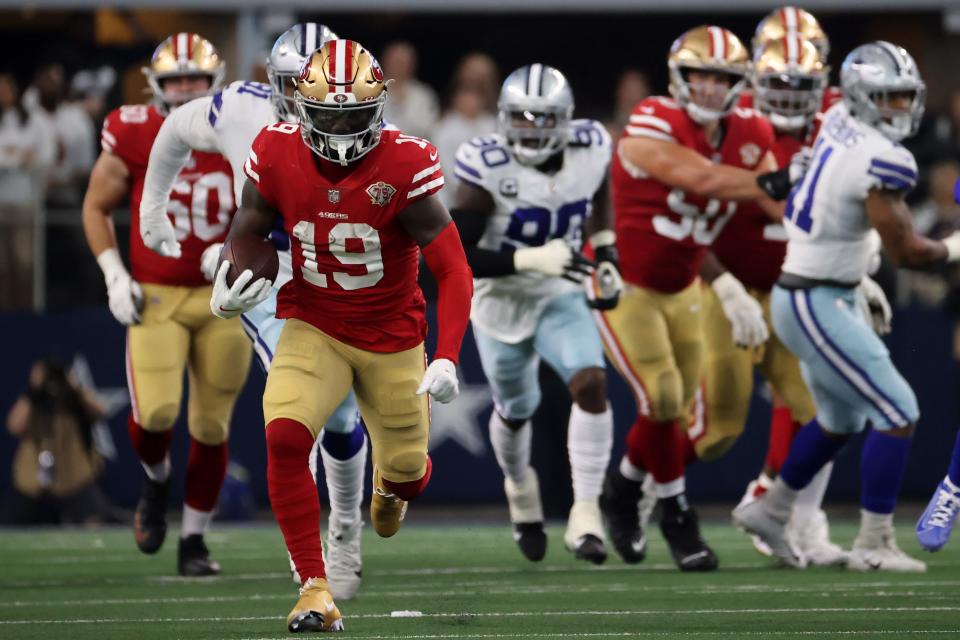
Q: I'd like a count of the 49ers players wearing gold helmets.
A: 5